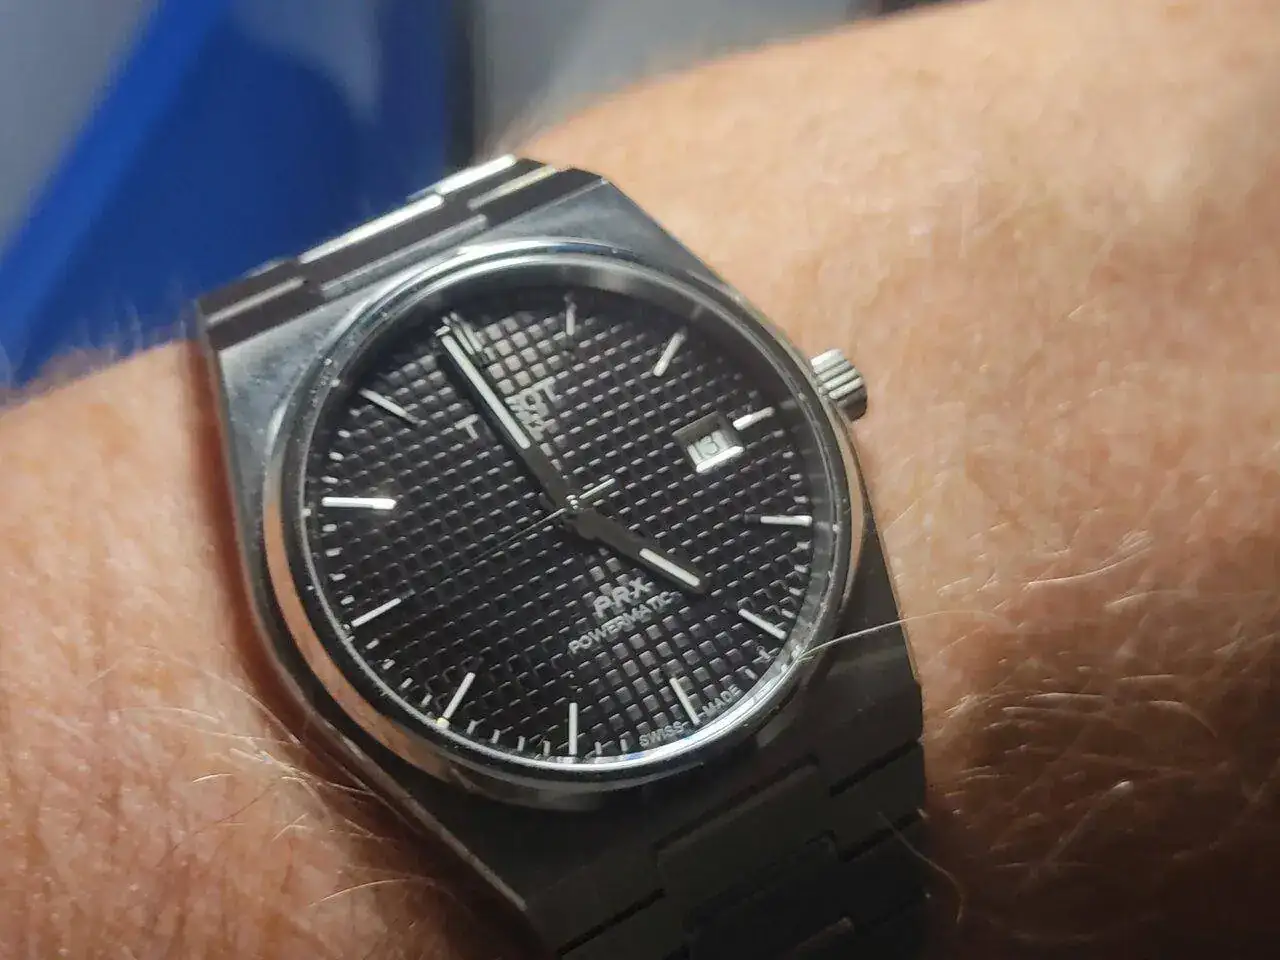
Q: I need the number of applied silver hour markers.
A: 12